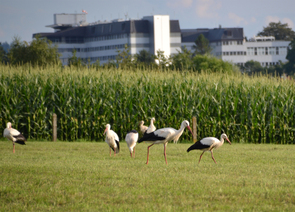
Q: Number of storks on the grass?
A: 7